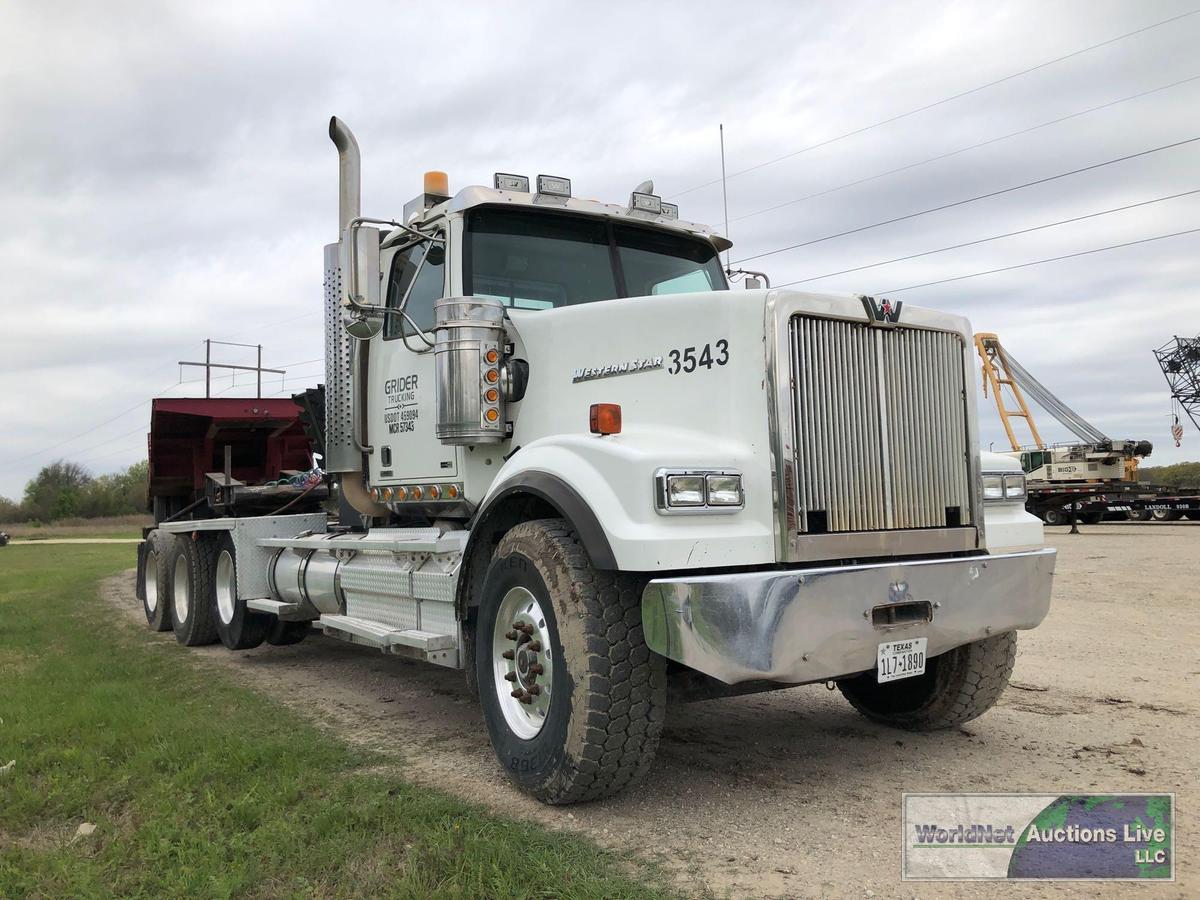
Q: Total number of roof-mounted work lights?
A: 4